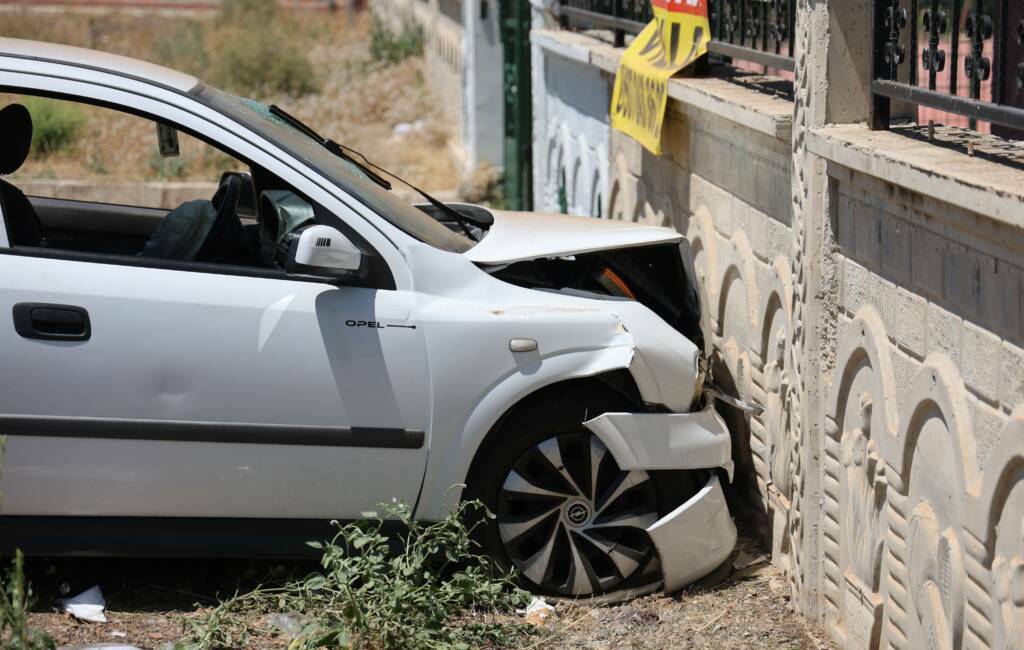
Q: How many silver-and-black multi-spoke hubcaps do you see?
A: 1